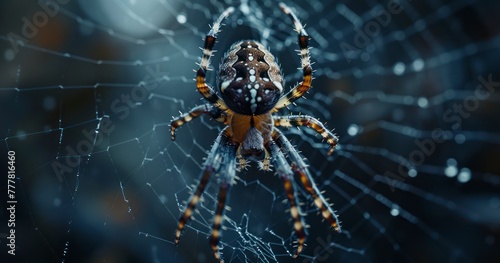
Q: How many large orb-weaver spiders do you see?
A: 1